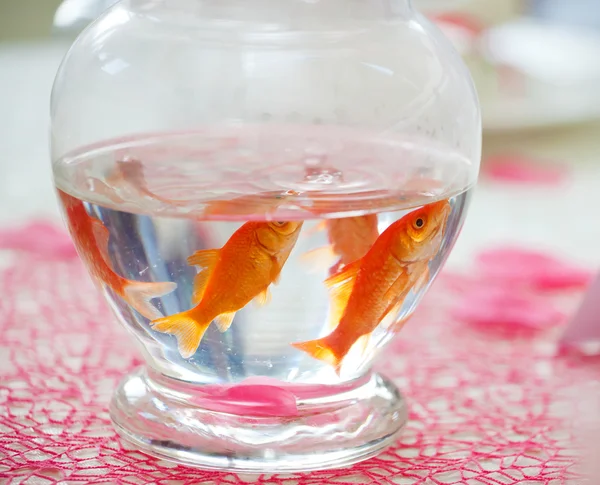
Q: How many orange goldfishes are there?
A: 4